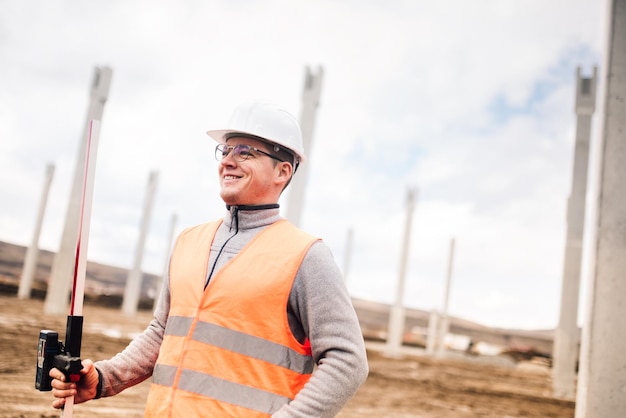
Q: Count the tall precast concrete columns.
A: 10